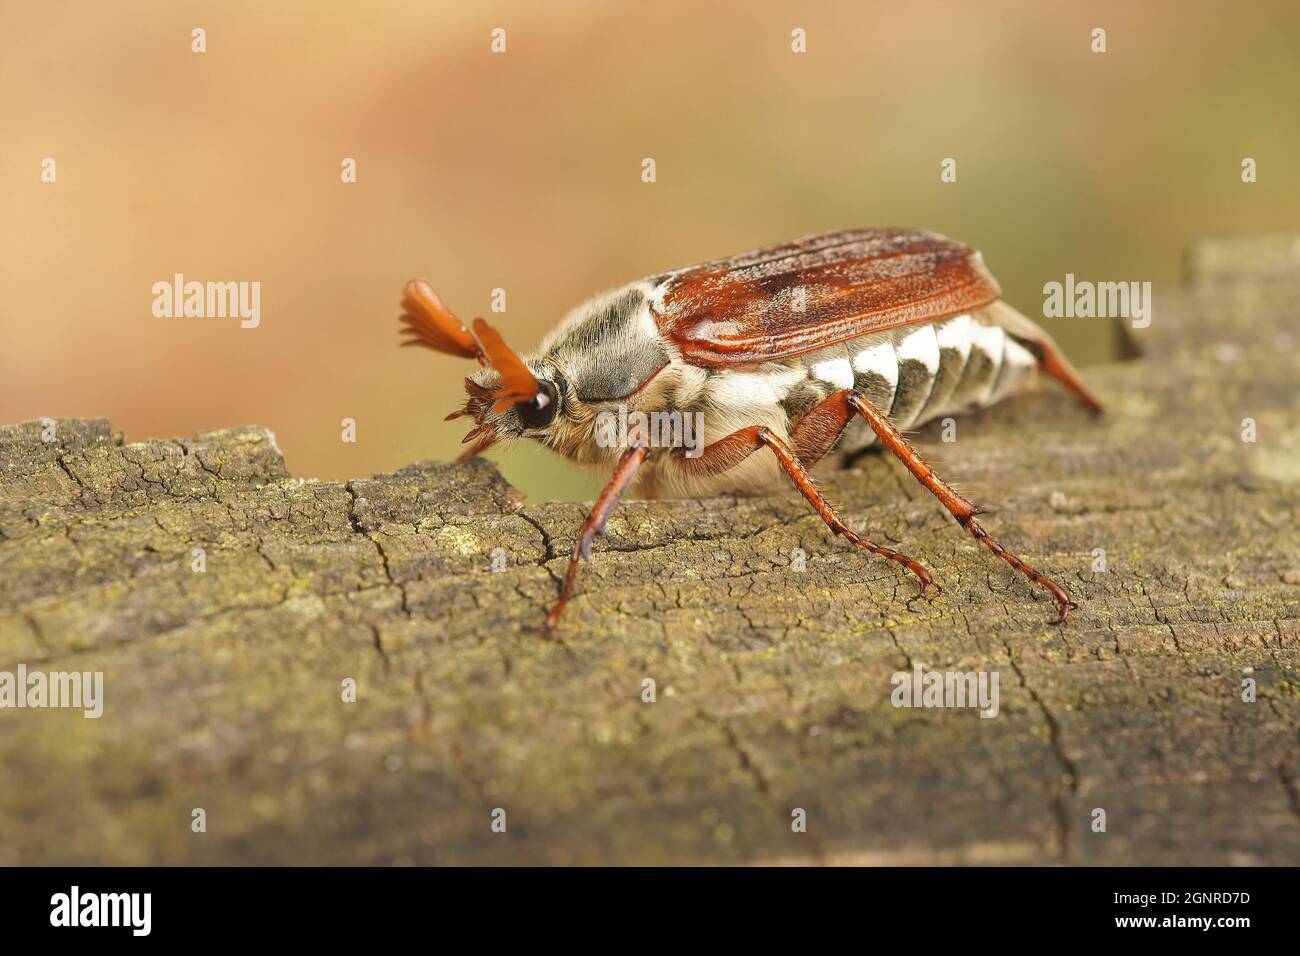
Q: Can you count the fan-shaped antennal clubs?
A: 2